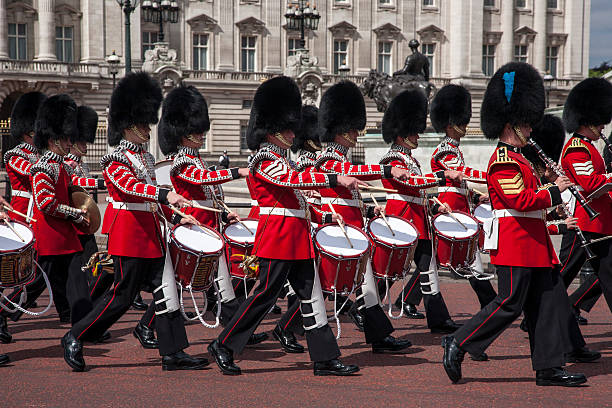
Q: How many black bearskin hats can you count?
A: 13